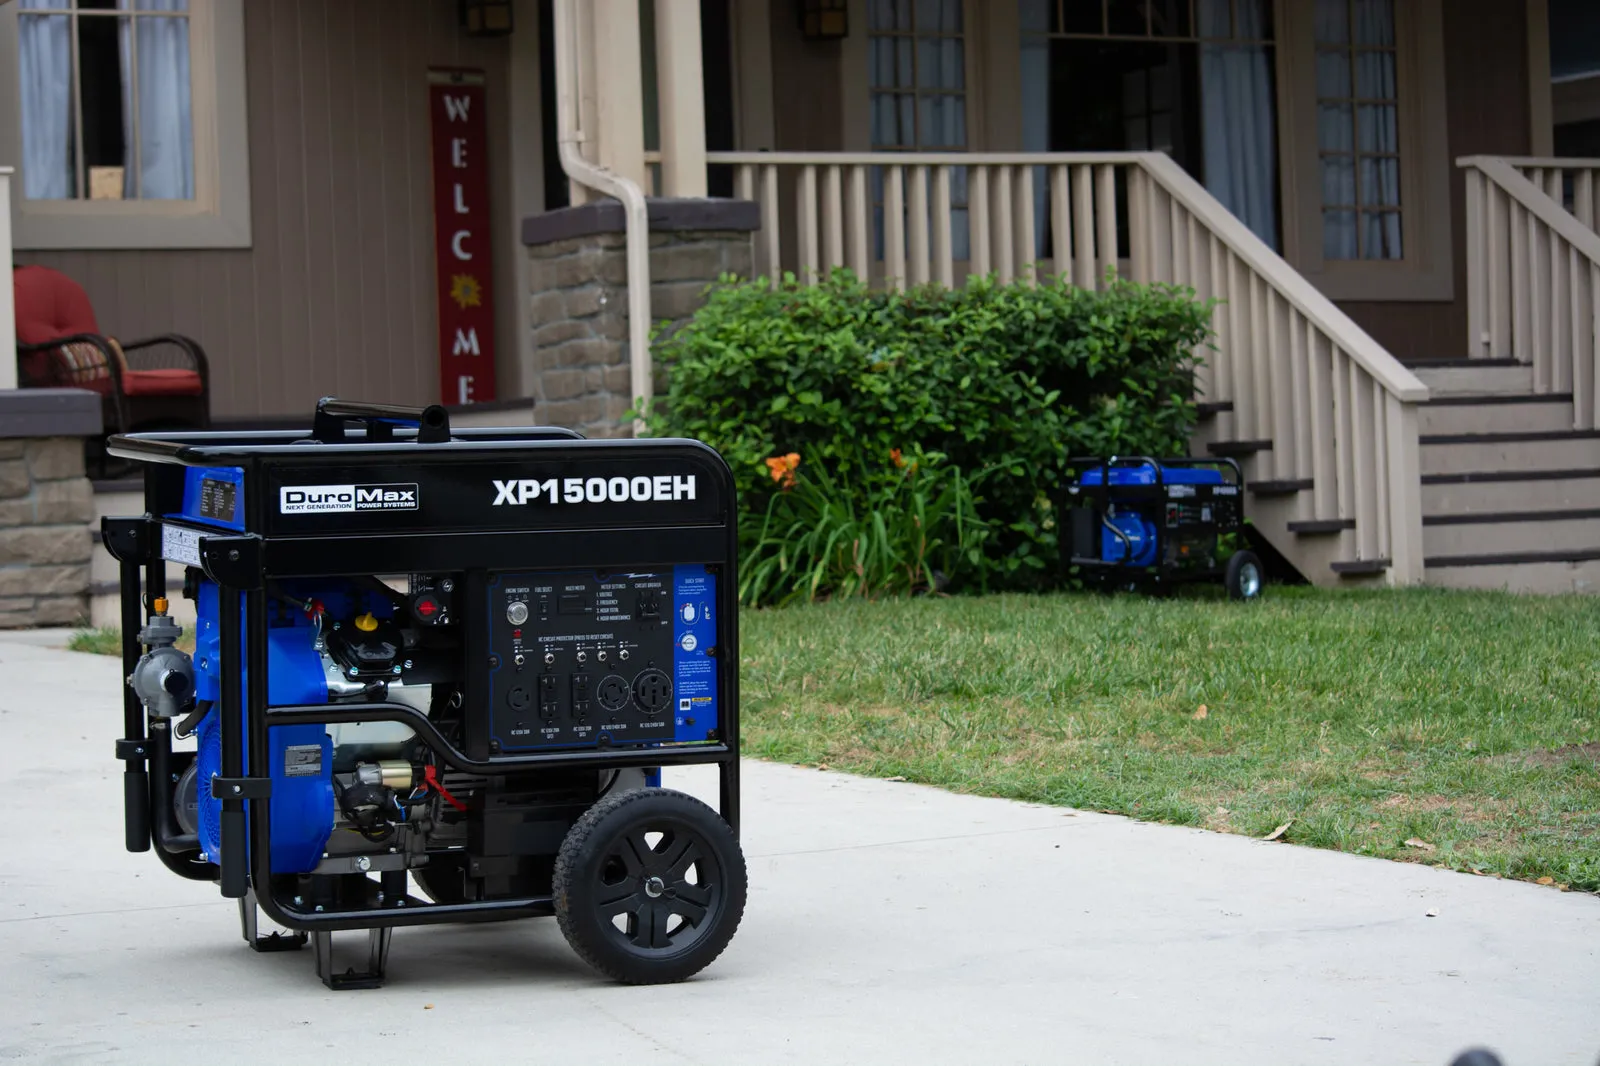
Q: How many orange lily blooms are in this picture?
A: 2